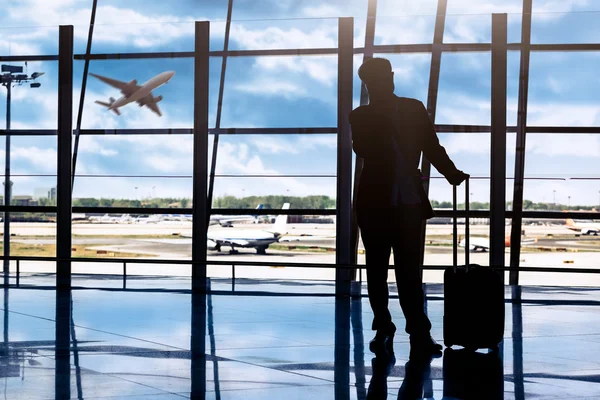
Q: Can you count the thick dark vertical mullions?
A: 4